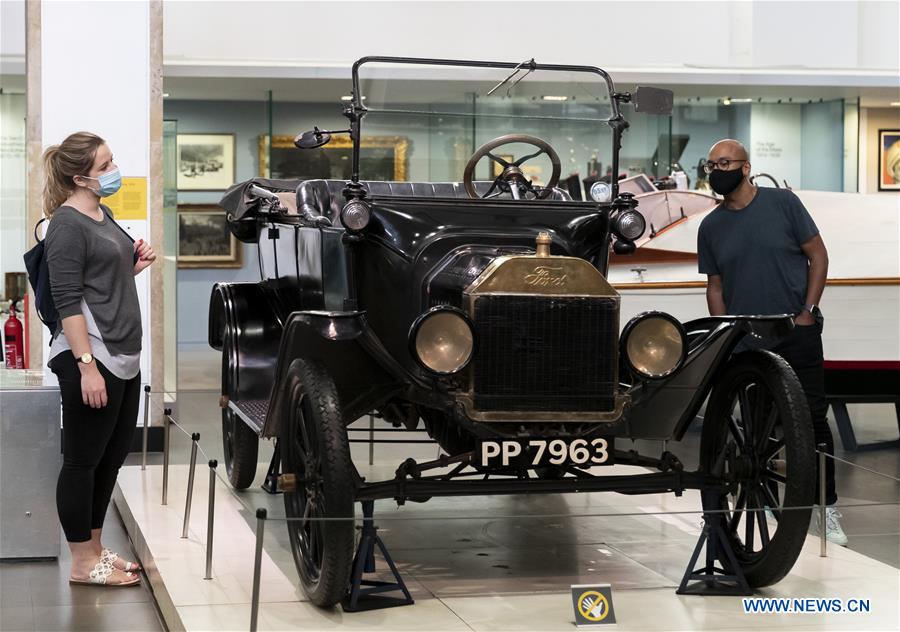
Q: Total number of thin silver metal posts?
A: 7